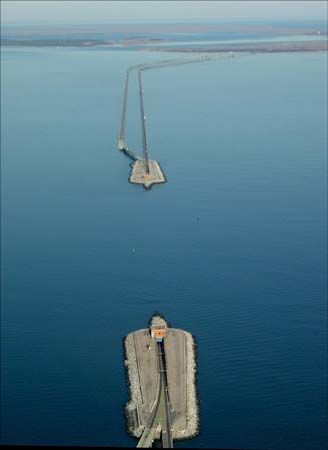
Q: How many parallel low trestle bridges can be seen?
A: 2